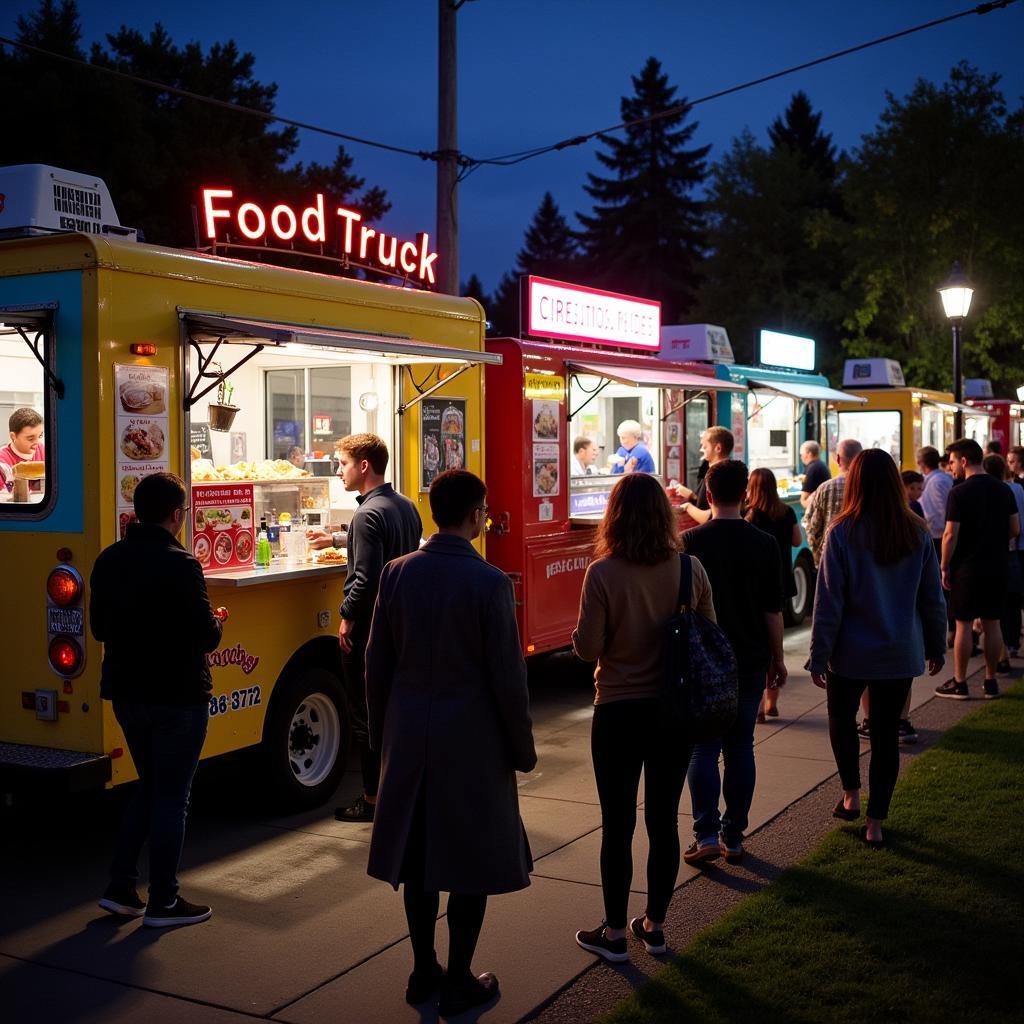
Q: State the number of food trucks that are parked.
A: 5